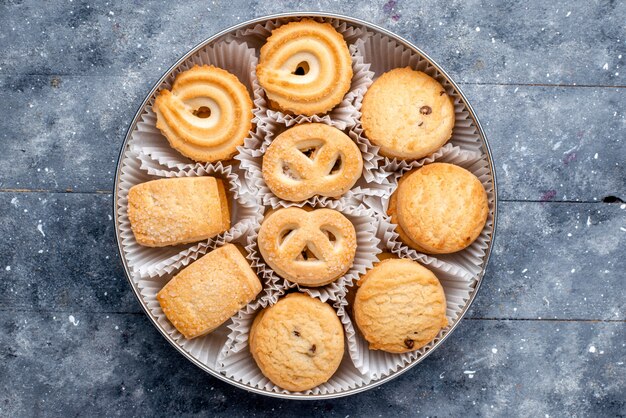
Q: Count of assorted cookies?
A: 10